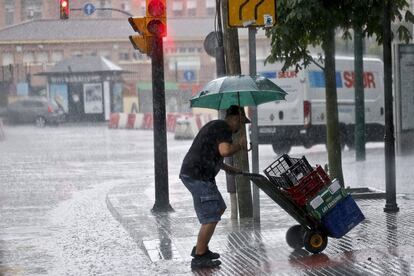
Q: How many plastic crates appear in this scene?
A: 4